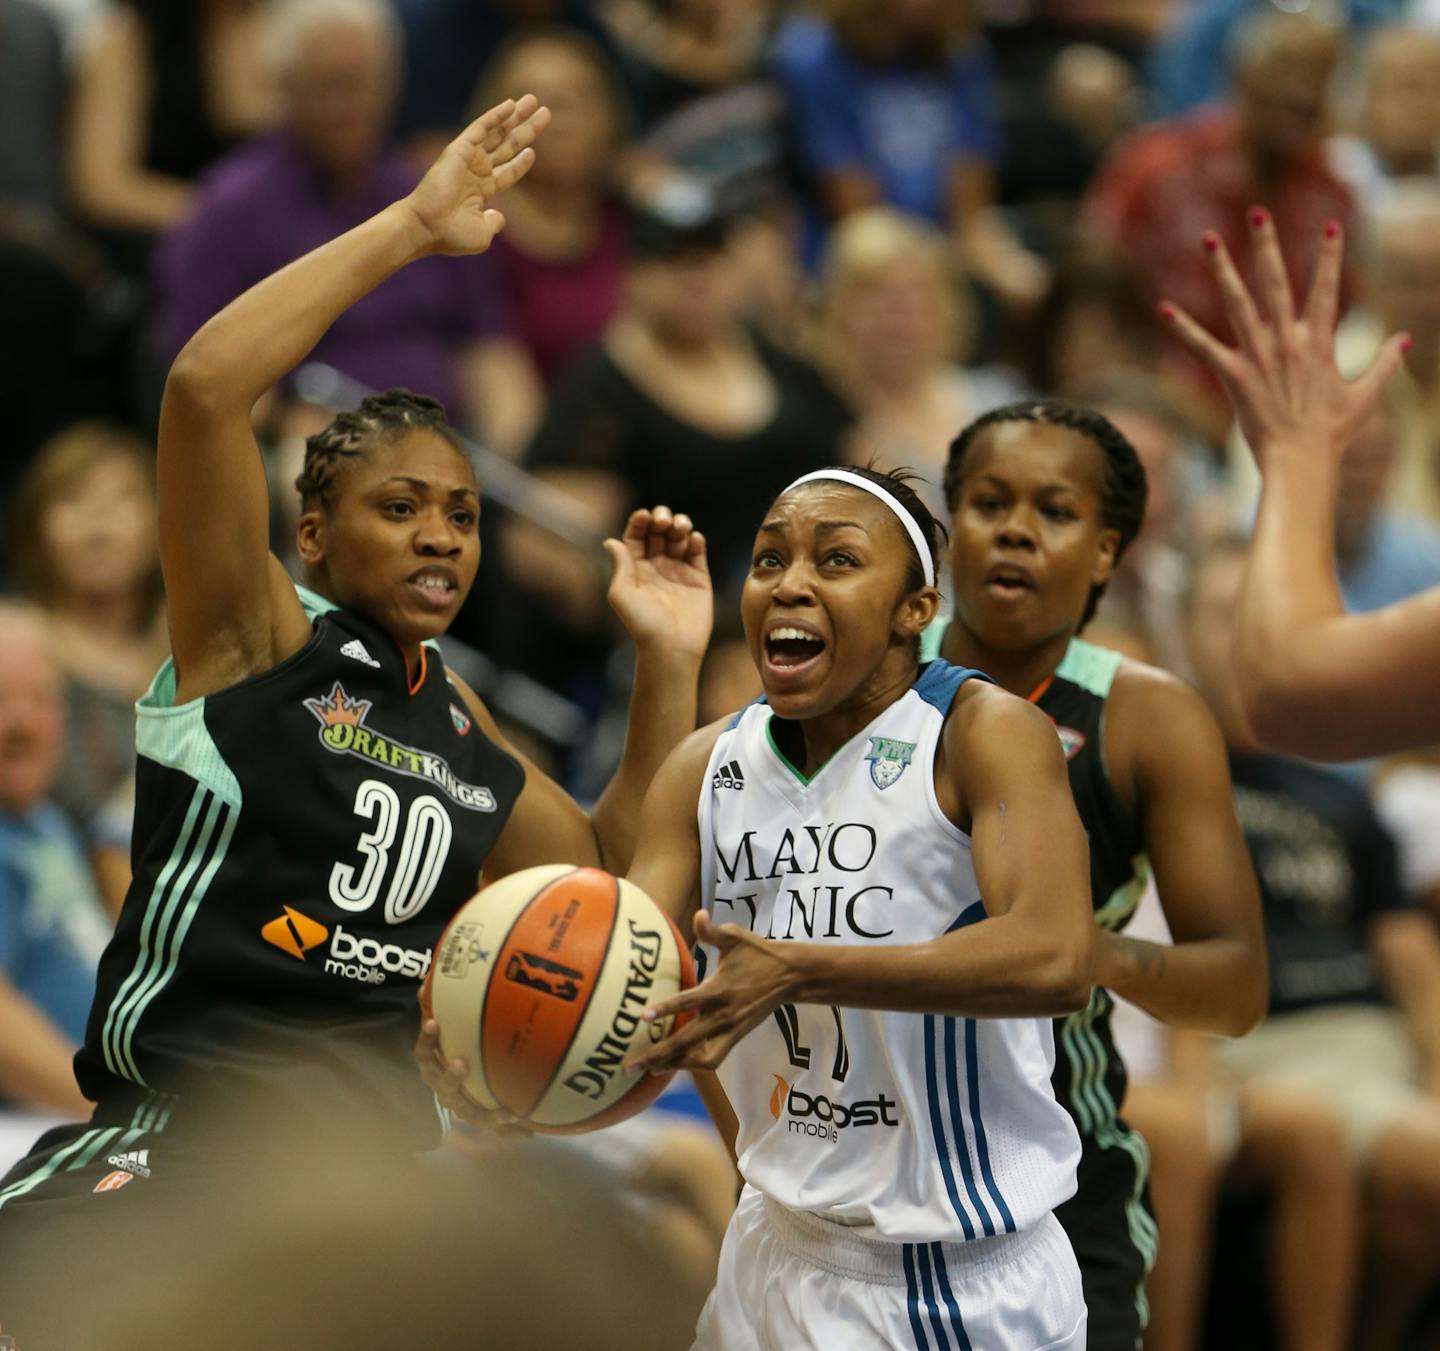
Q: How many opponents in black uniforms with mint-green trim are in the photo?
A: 2